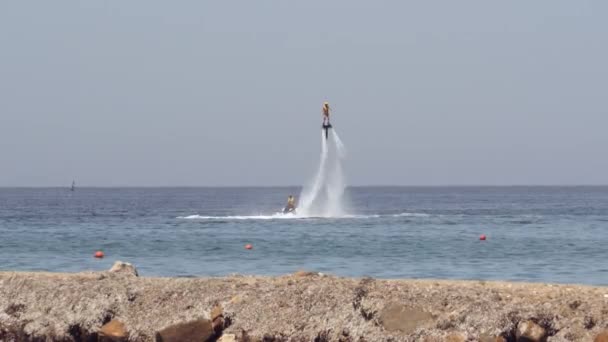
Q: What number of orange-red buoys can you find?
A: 3